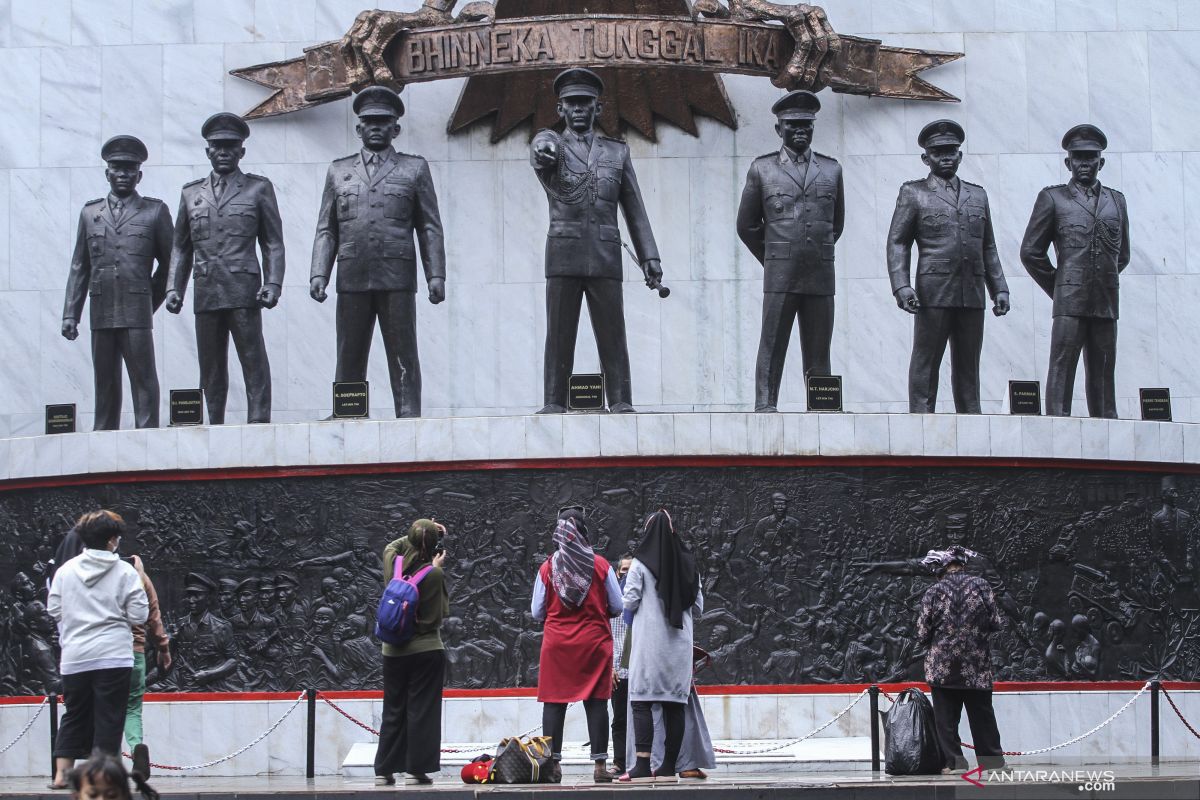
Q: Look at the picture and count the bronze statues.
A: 7